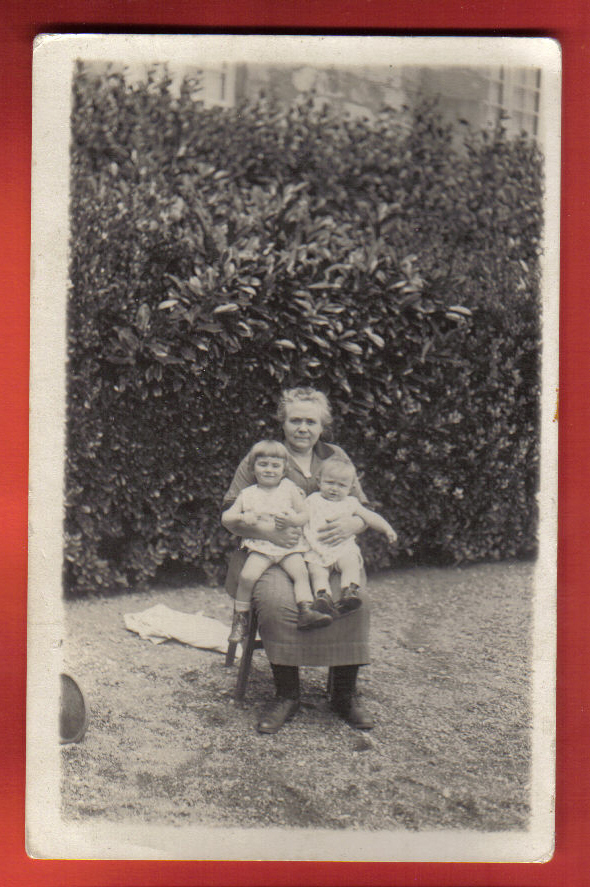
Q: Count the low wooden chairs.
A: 1